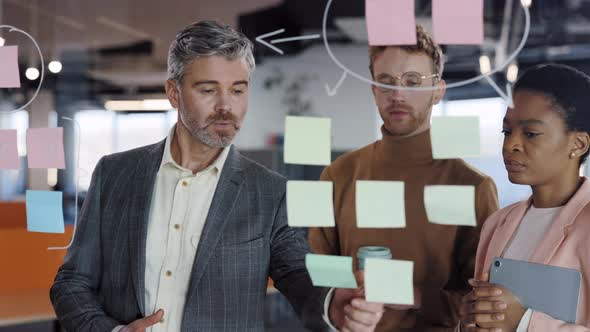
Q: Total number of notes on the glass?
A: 13